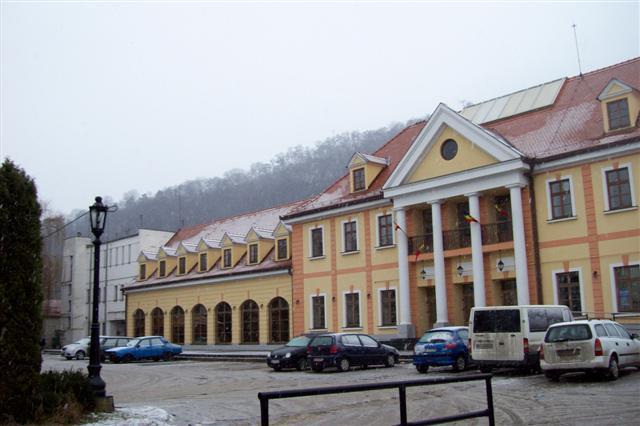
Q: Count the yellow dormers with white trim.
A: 9